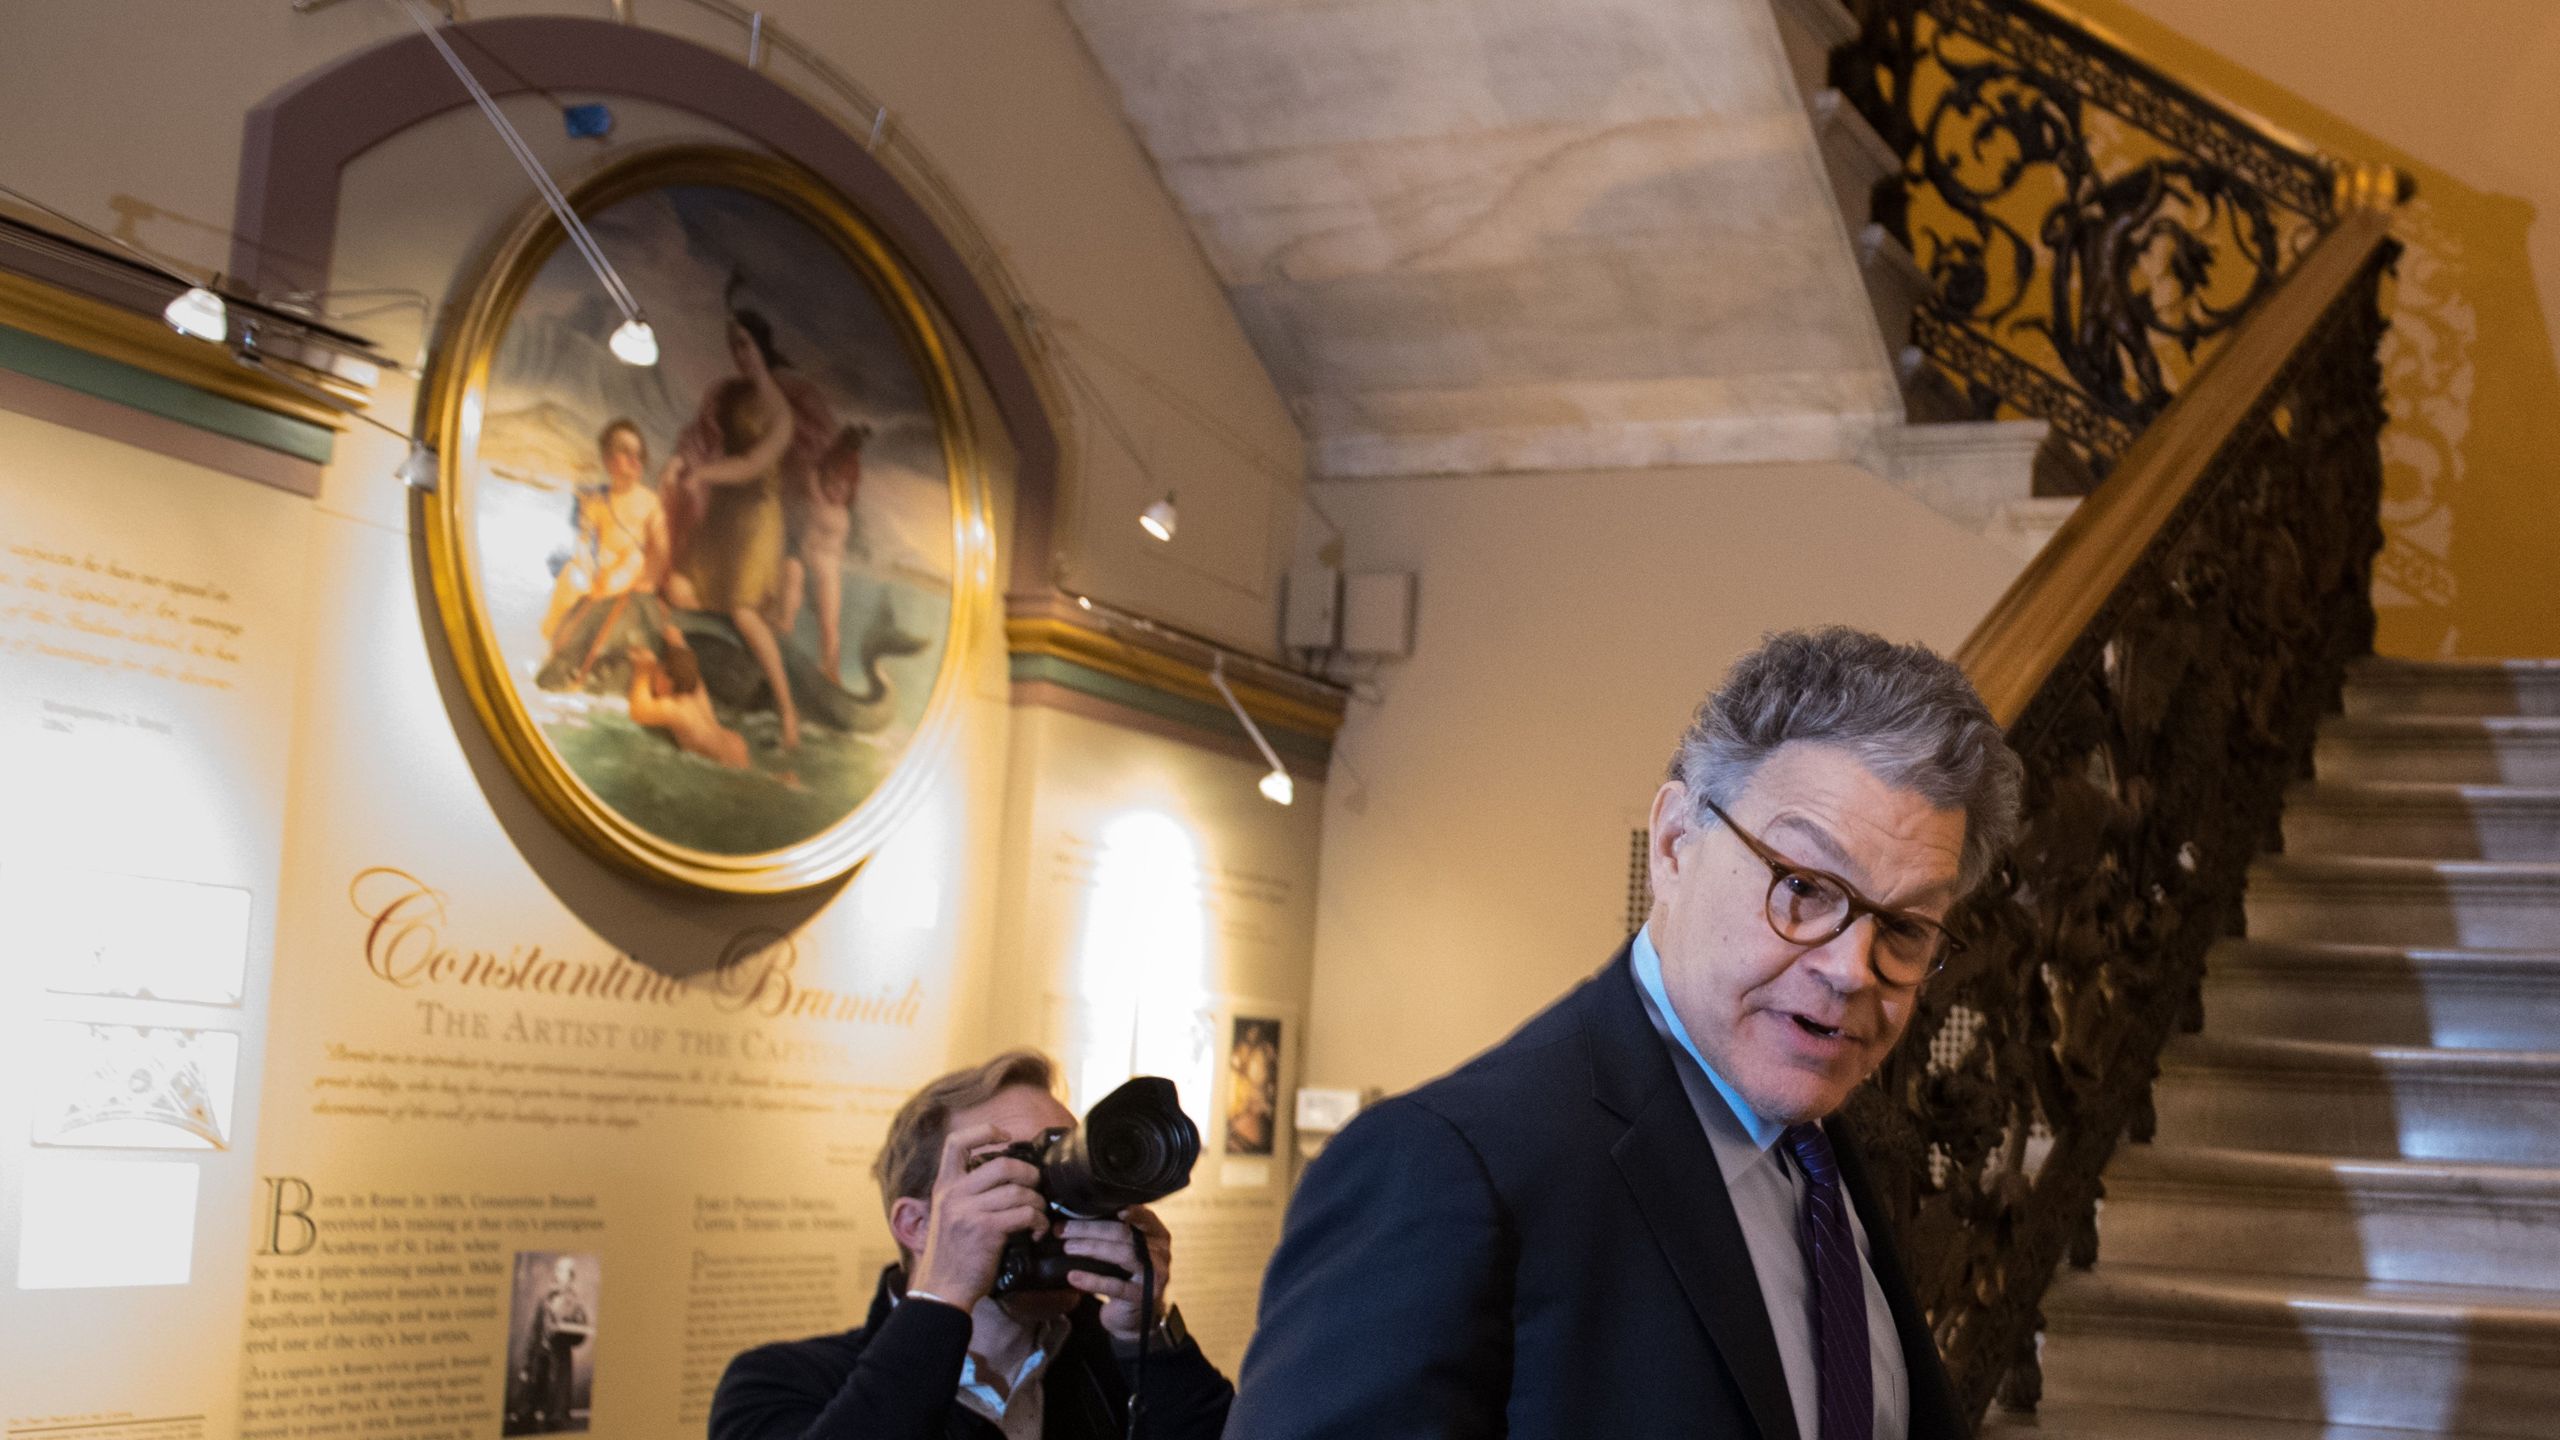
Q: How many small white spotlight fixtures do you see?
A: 5